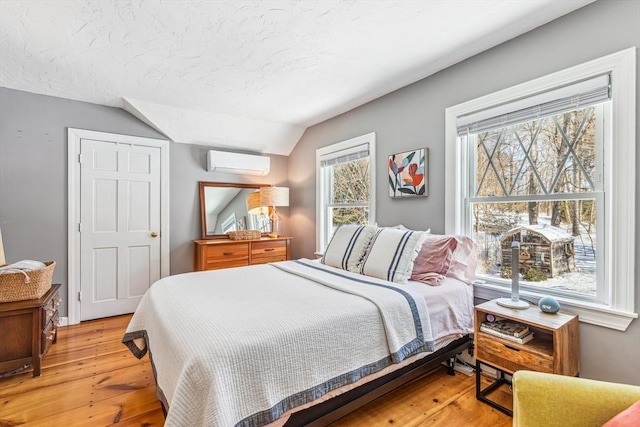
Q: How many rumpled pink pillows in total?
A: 2